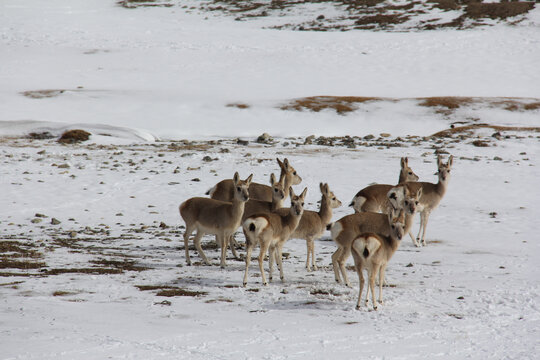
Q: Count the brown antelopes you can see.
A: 9